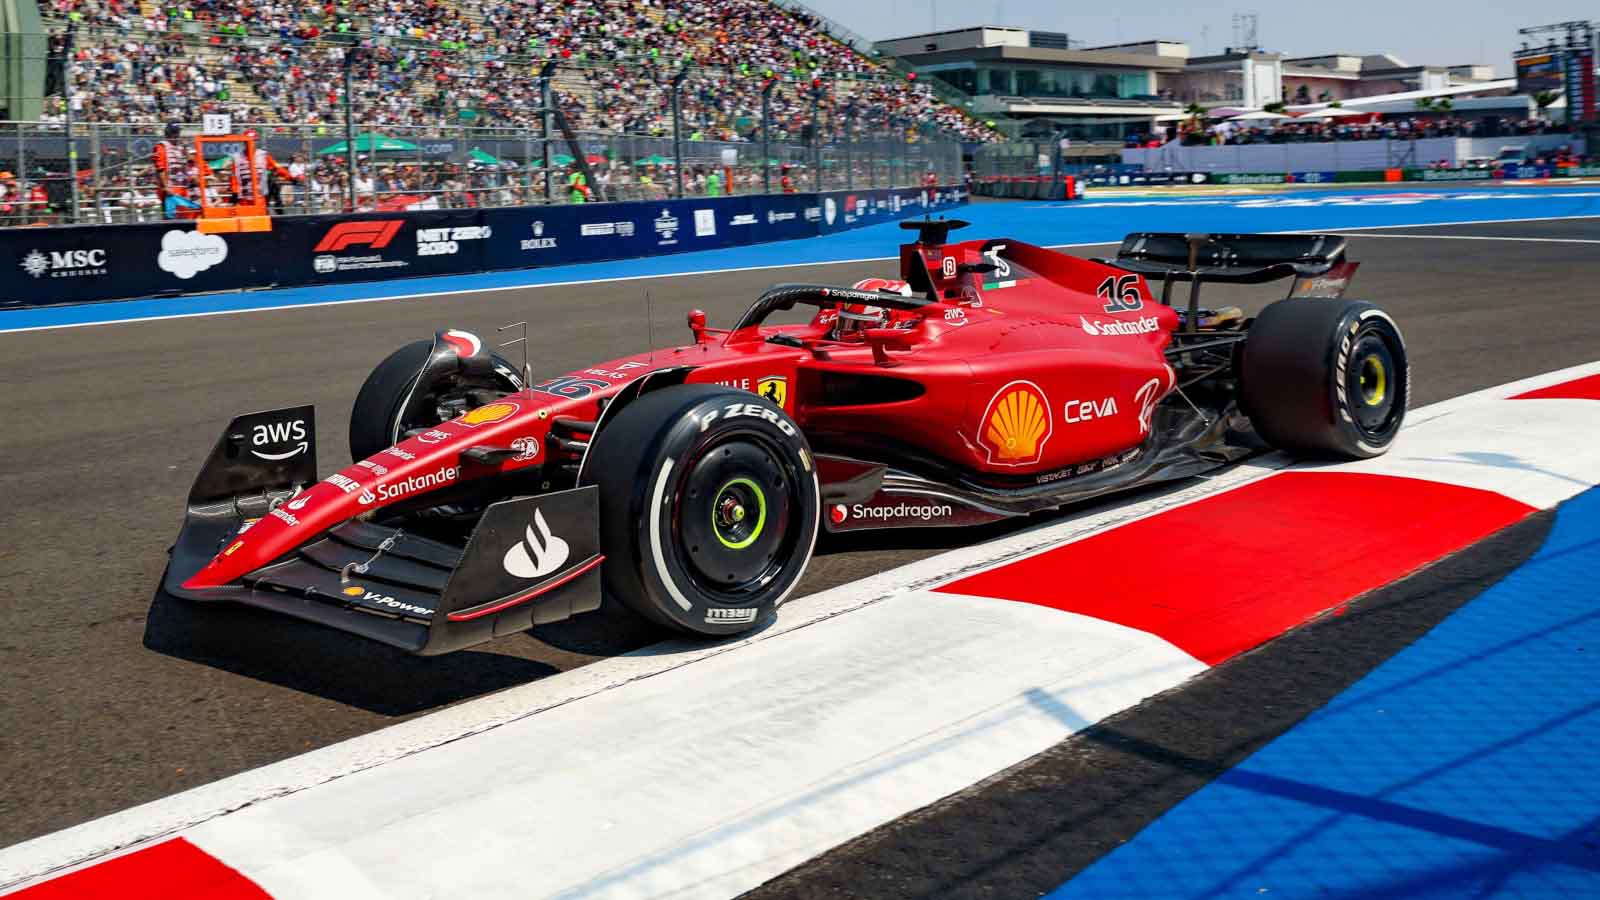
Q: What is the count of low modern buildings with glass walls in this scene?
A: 1